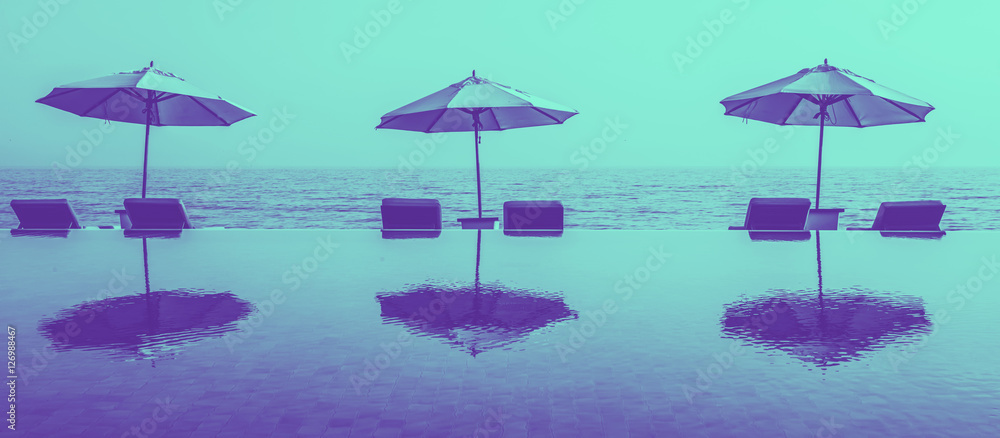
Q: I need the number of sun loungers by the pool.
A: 6